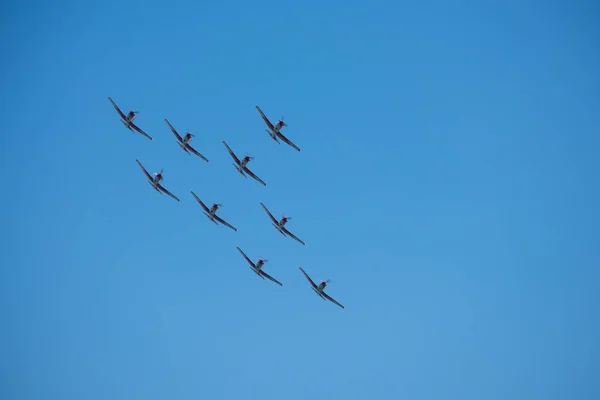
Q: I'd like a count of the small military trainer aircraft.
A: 9